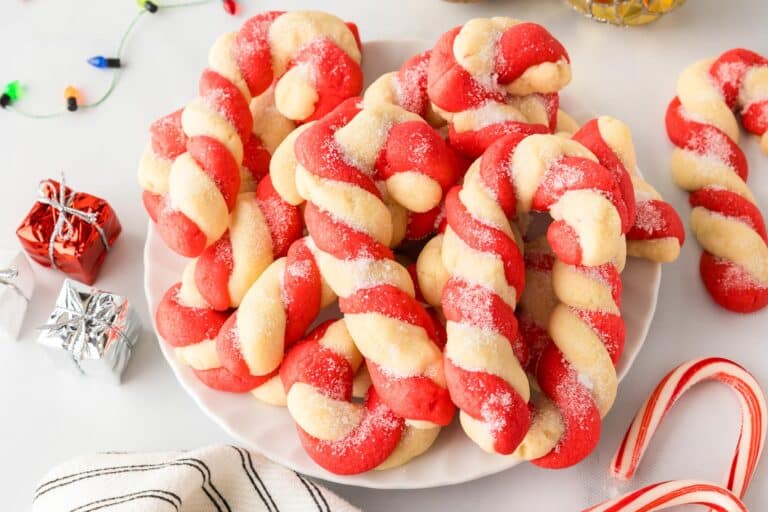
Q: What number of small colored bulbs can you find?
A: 5